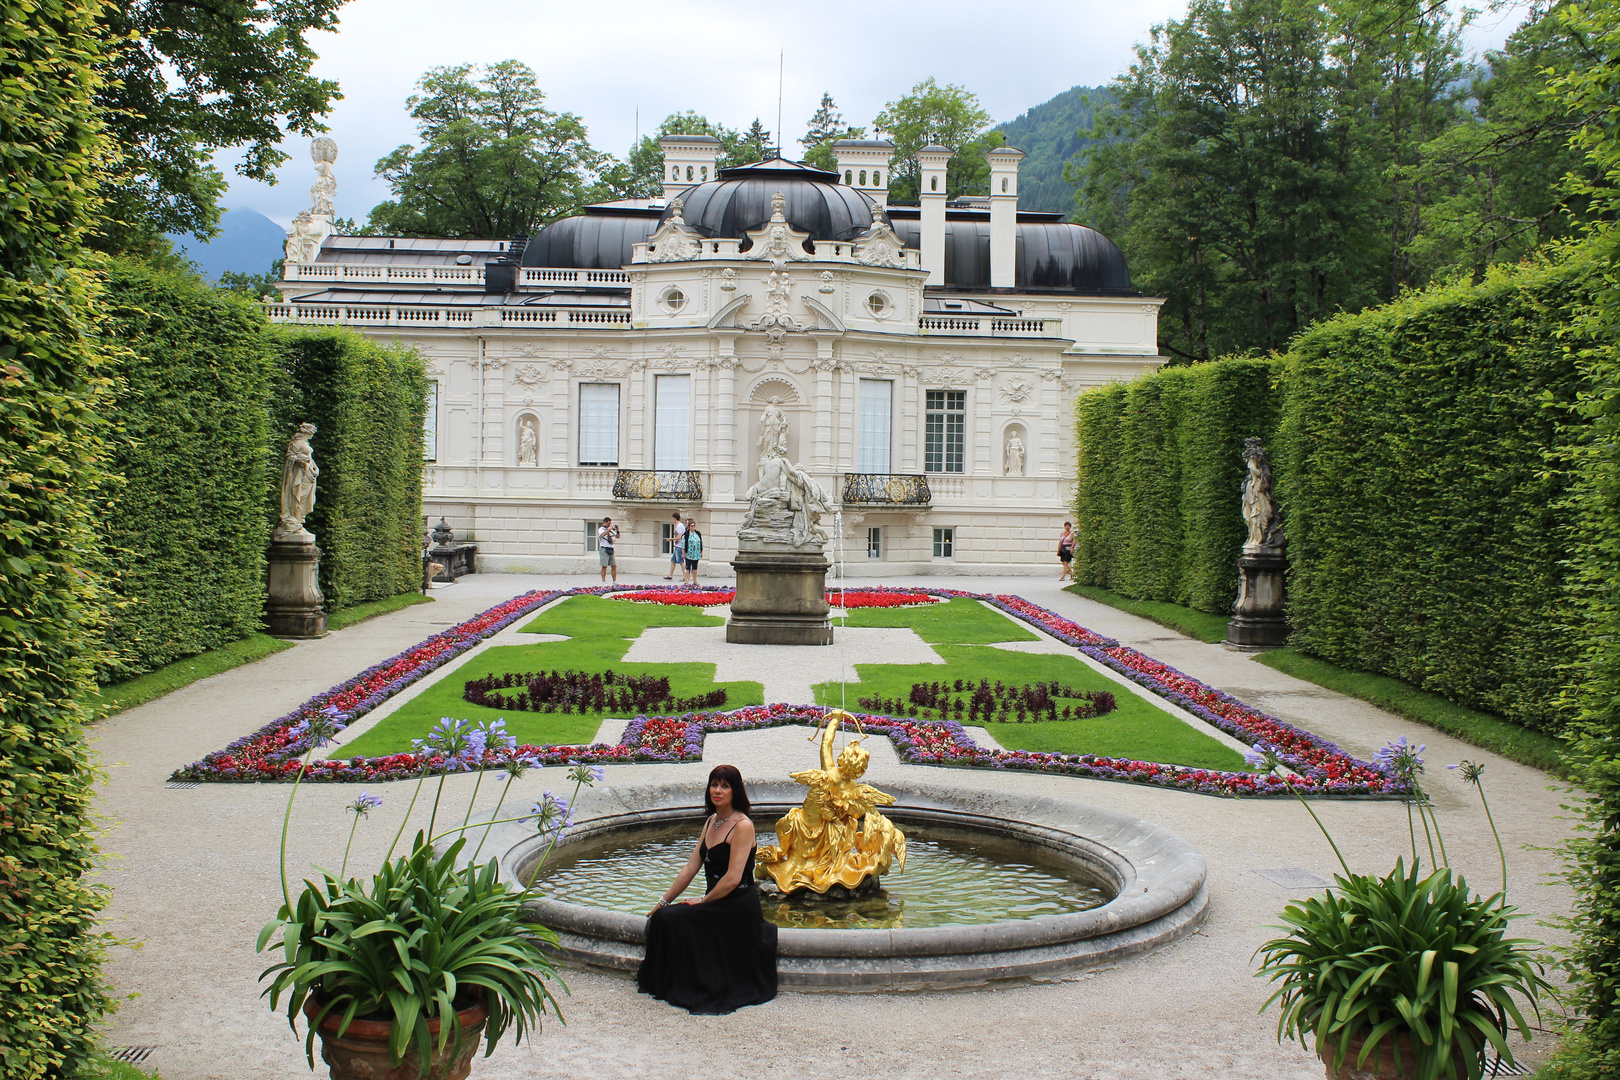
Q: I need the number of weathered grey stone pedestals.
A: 3